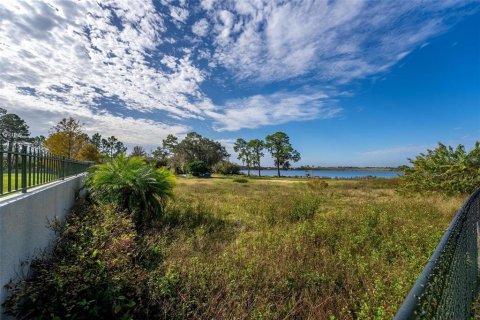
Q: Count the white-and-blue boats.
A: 0